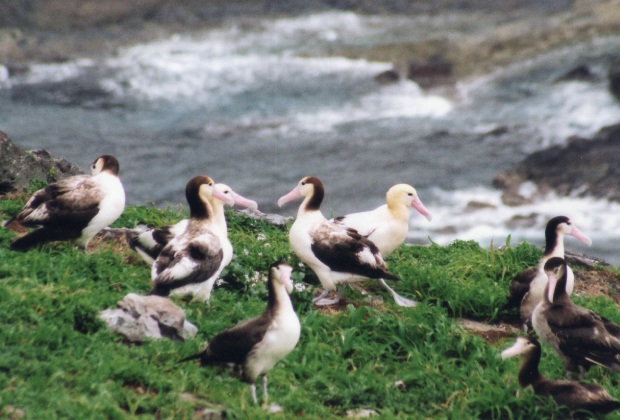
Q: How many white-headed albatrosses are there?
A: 2